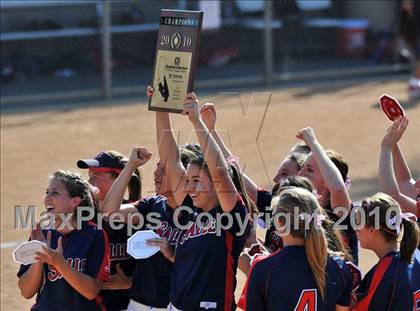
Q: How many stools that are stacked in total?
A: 0